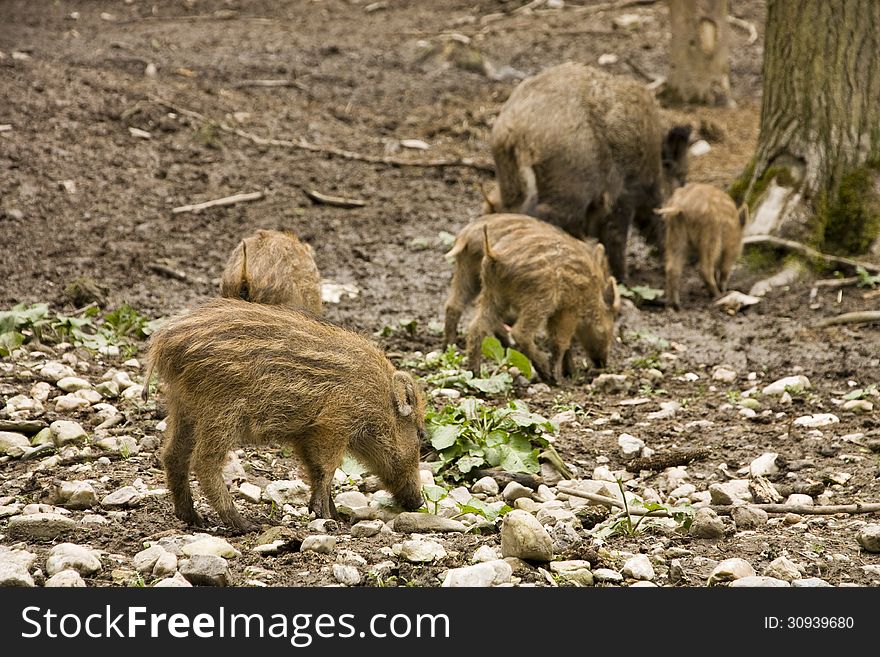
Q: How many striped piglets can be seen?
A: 5